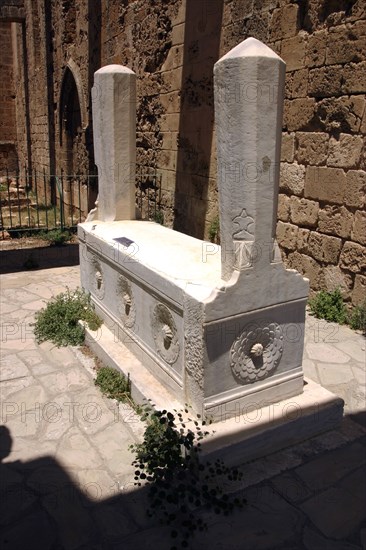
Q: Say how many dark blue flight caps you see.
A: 0